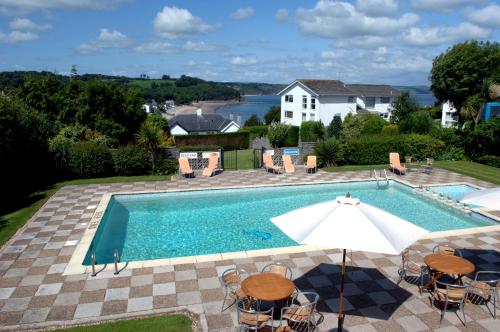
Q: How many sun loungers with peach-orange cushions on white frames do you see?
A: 6